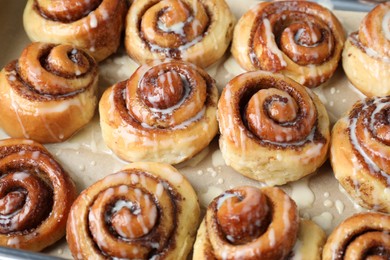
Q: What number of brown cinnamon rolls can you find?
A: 12